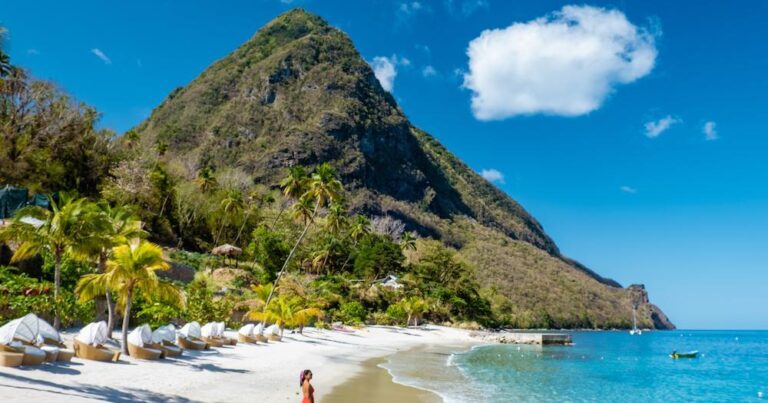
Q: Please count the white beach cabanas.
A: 11